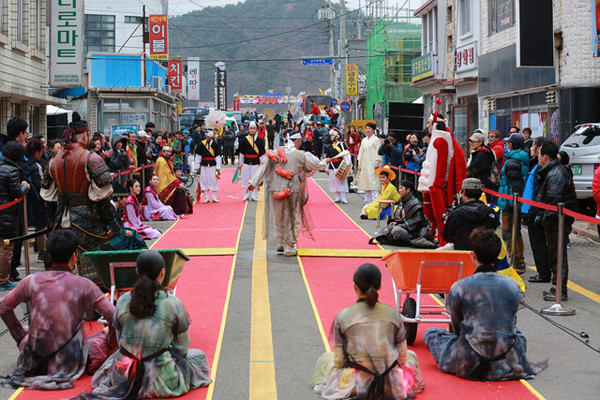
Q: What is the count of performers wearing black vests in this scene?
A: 3